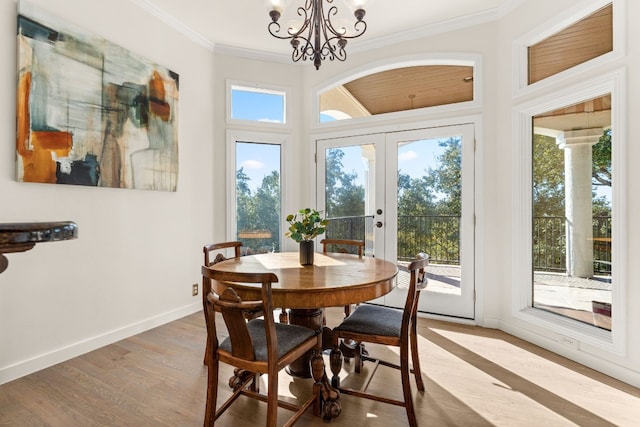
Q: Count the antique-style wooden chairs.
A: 4